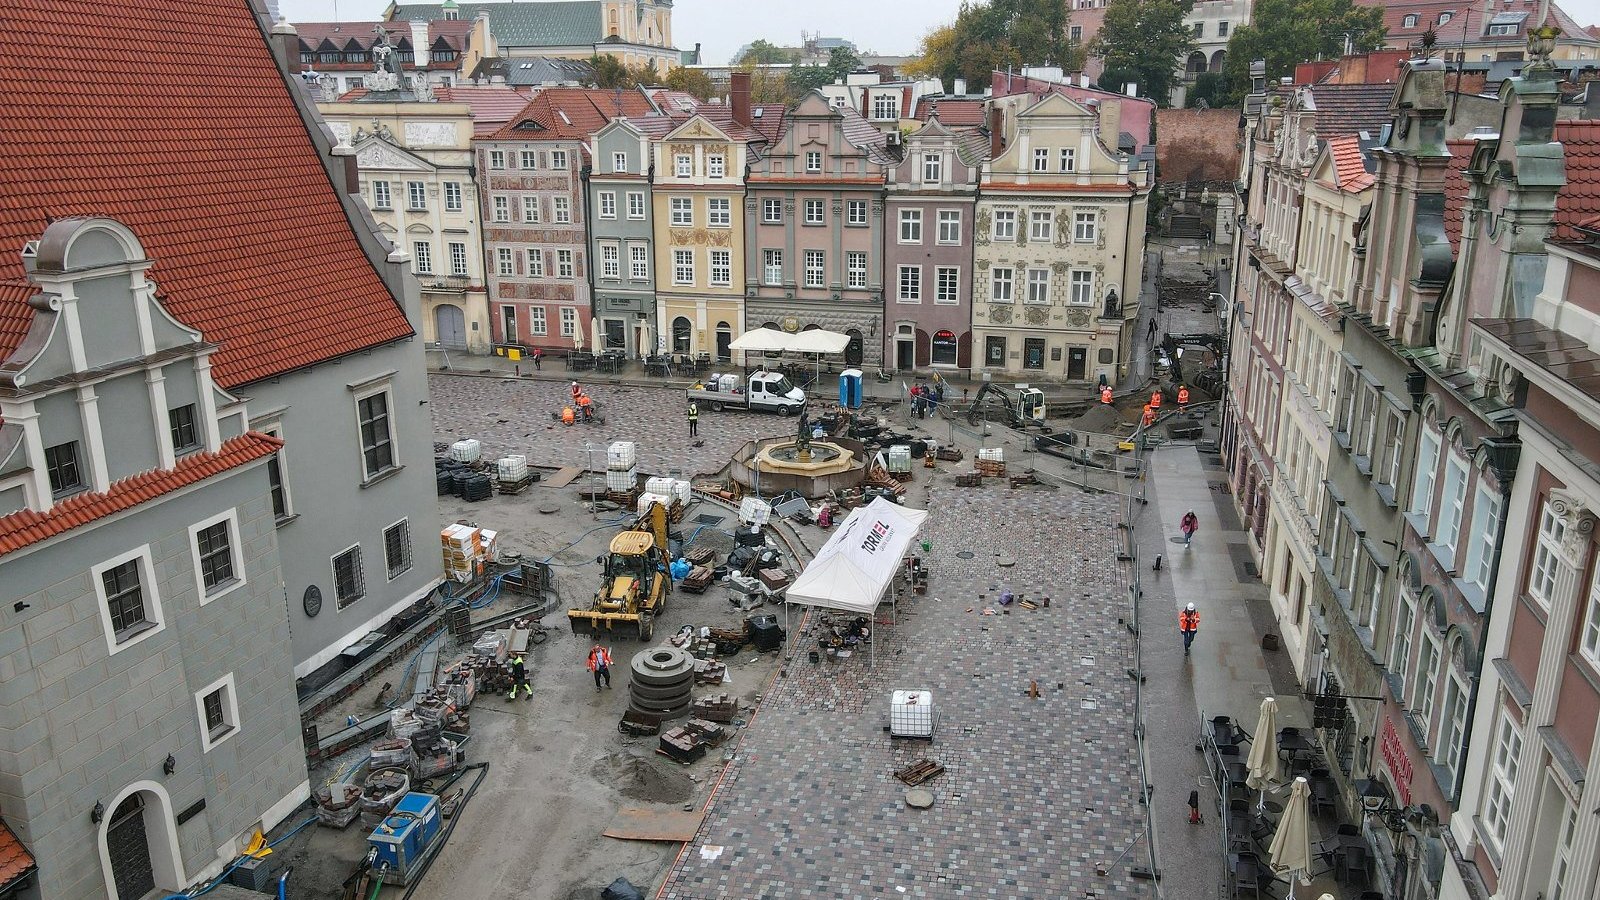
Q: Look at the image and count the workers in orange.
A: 9